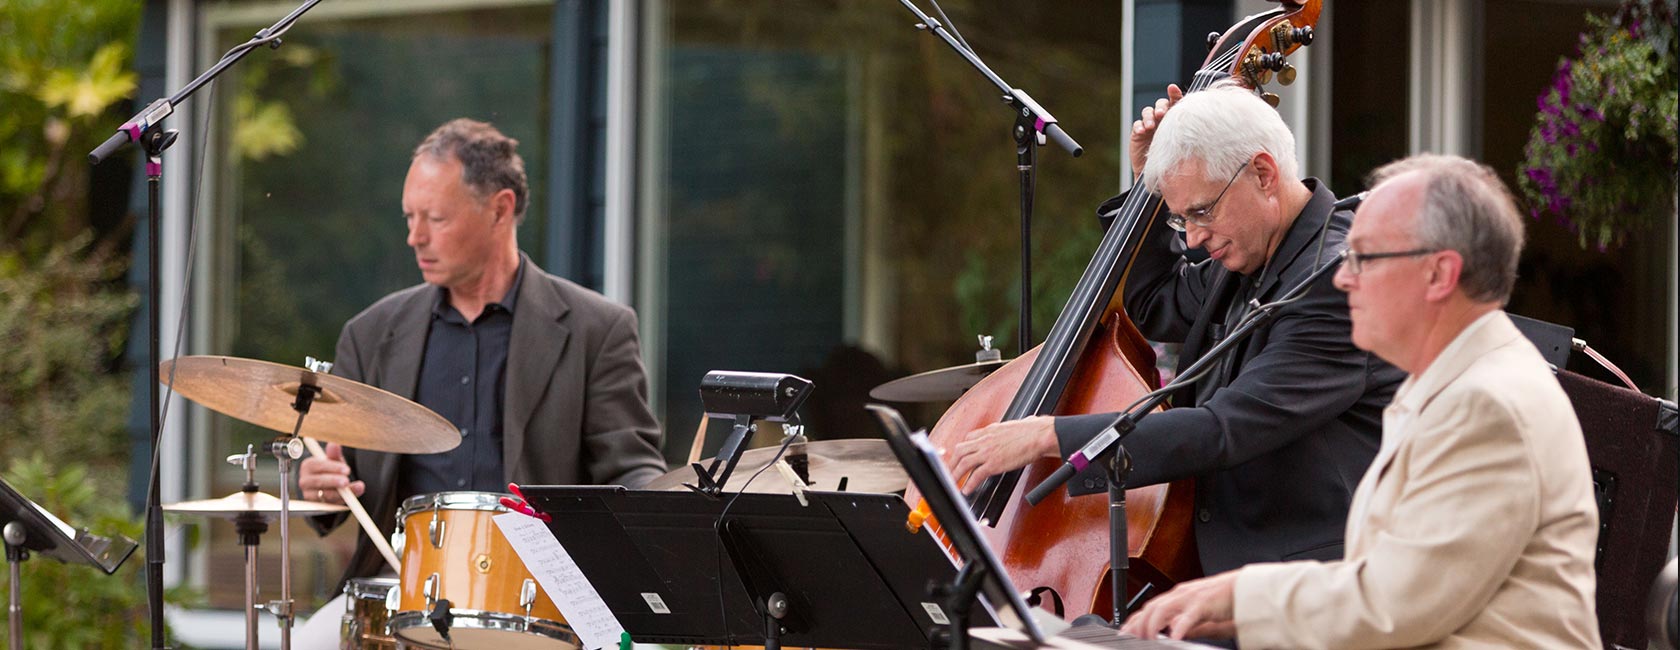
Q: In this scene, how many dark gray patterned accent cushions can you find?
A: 0